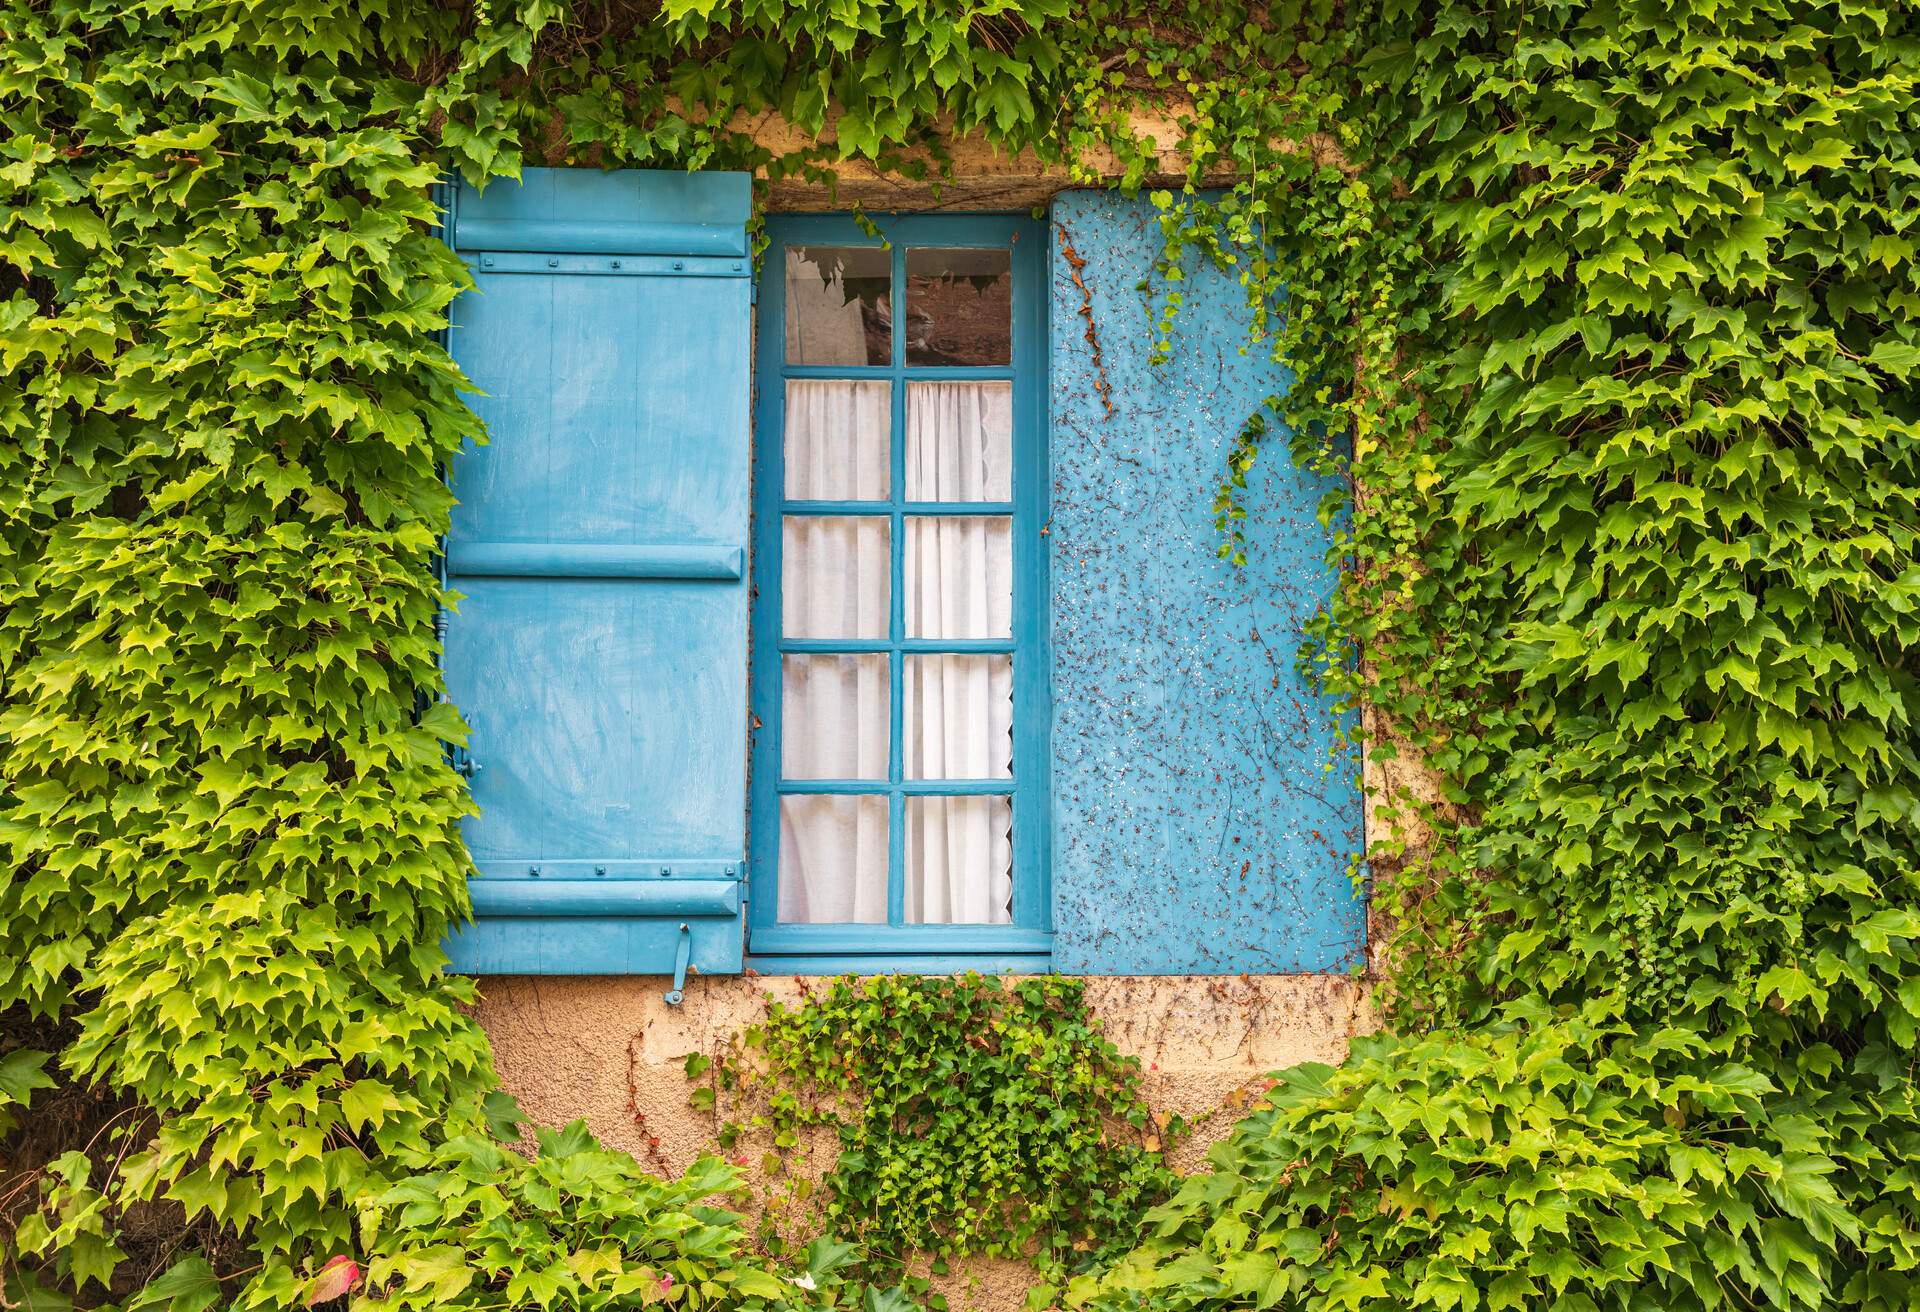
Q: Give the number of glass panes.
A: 10